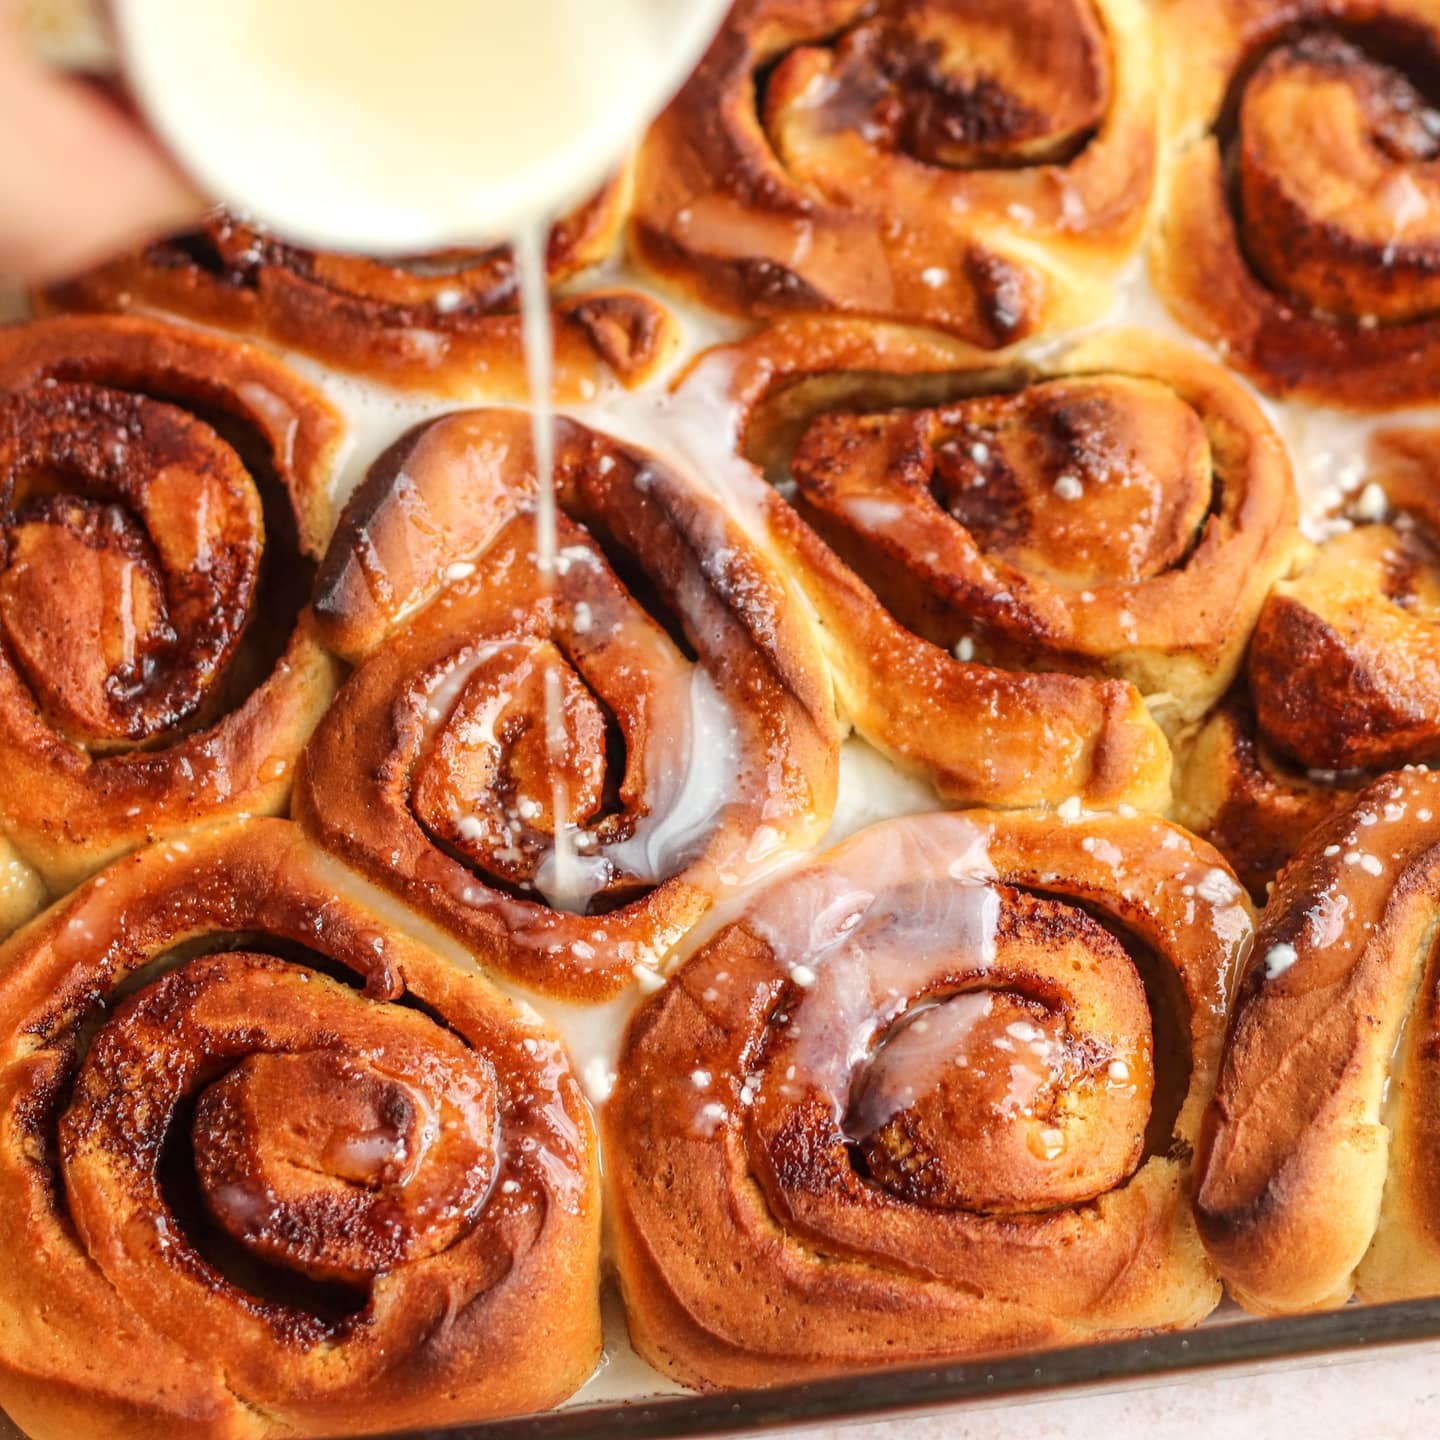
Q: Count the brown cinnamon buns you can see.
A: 10